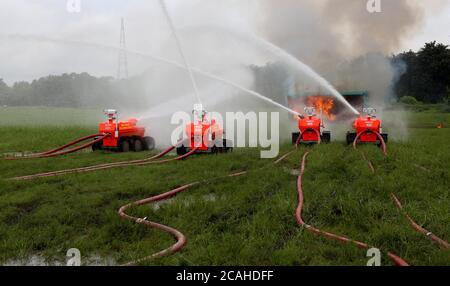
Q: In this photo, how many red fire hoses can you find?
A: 8